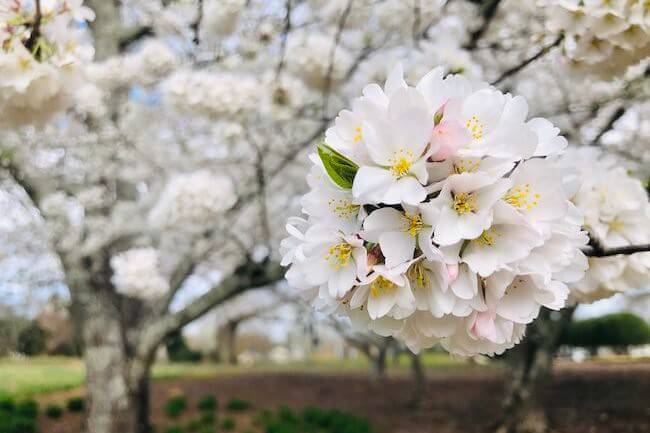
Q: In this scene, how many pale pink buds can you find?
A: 3